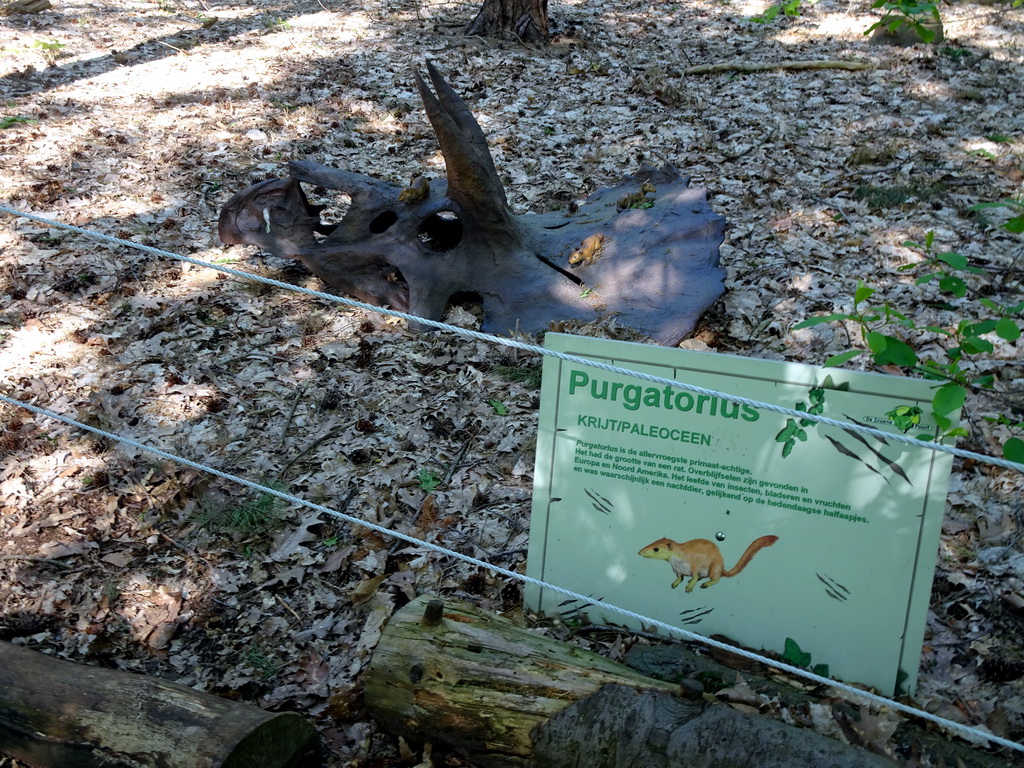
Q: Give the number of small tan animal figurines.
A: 3